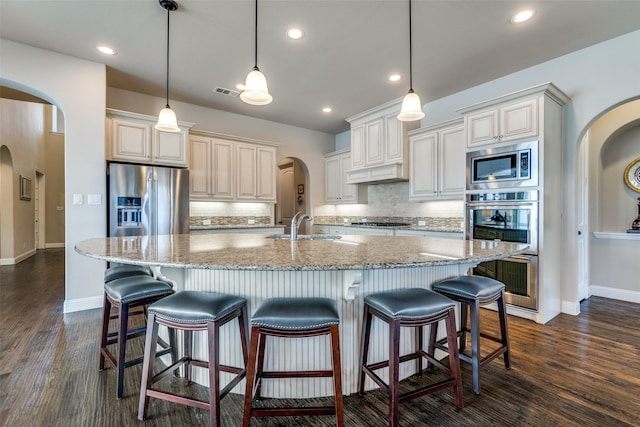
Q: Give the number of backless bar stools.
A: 6